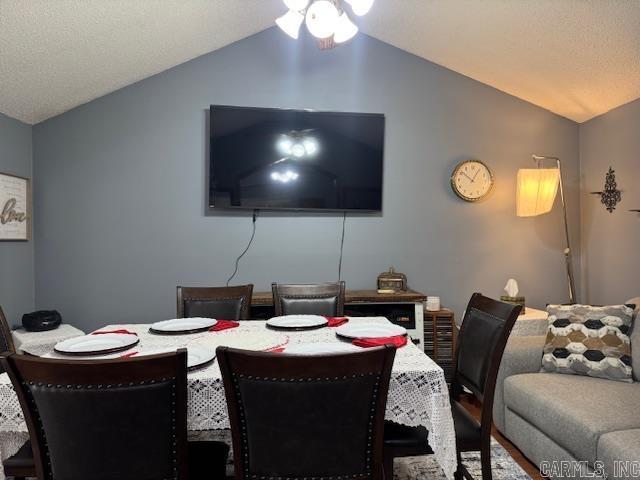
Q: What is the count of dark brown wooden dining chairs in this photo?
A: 6